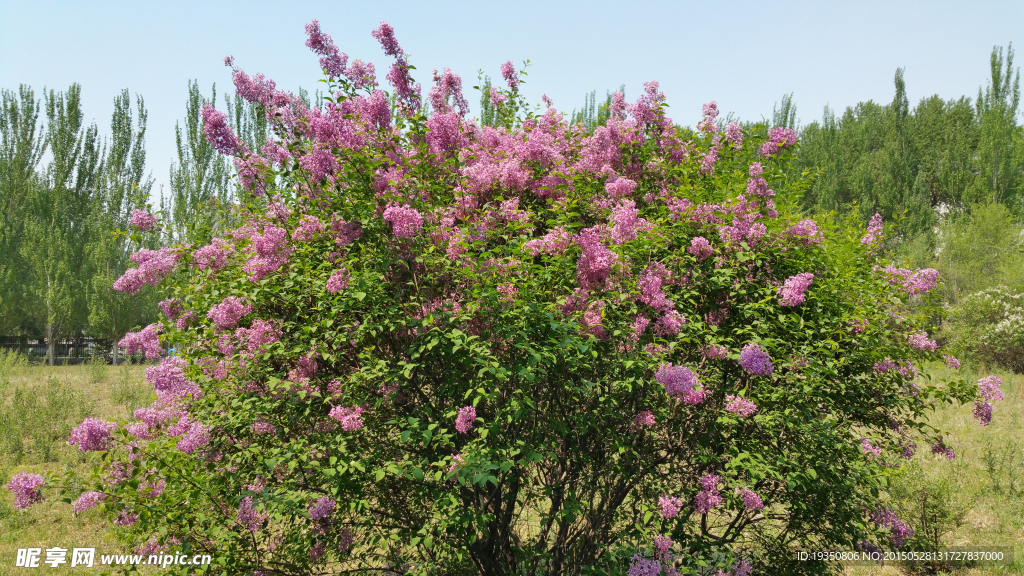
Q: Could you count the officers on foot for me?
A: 0